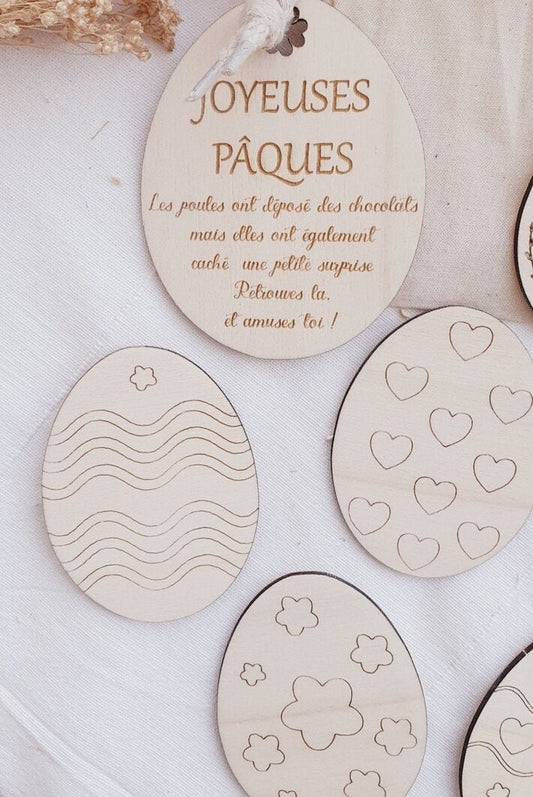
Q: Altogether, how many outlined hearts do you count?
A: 11